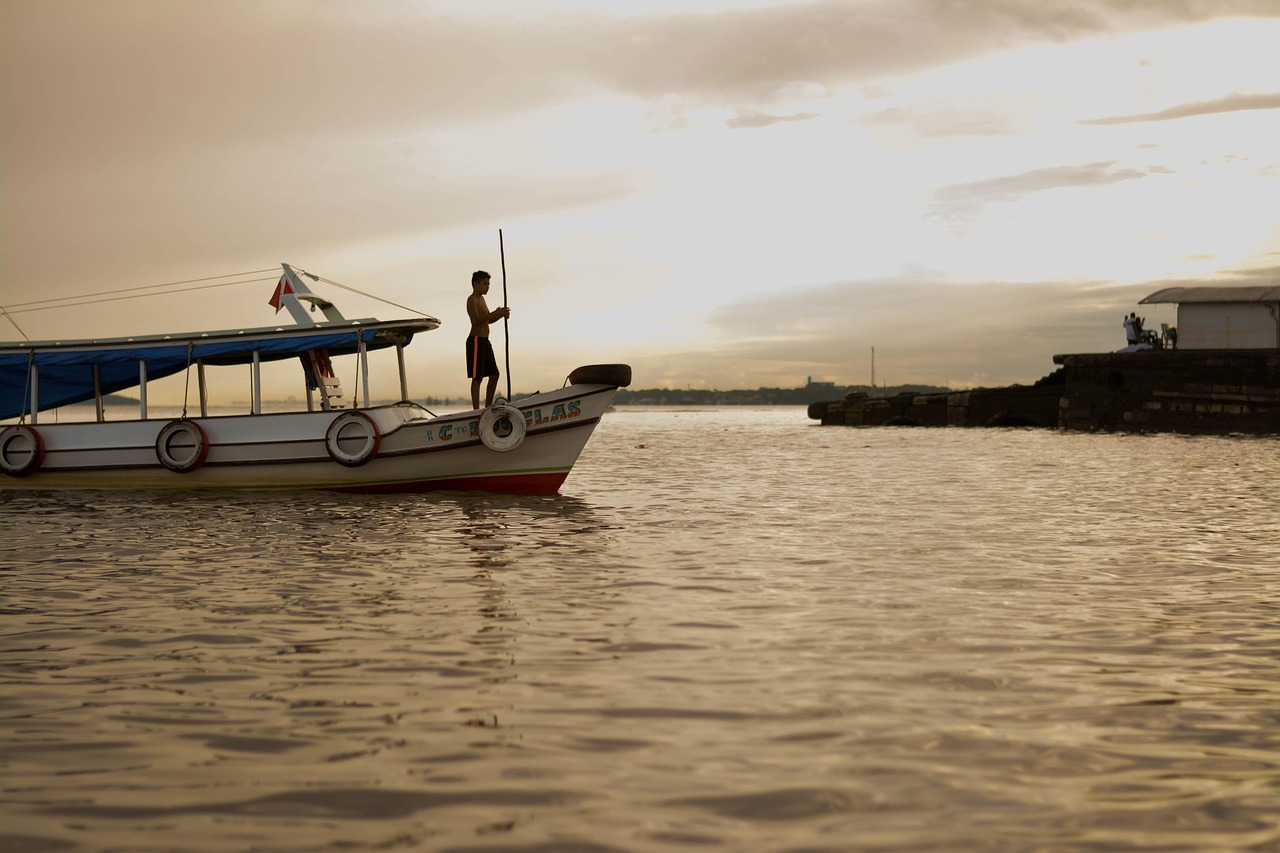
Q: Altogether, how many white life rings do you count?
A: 4